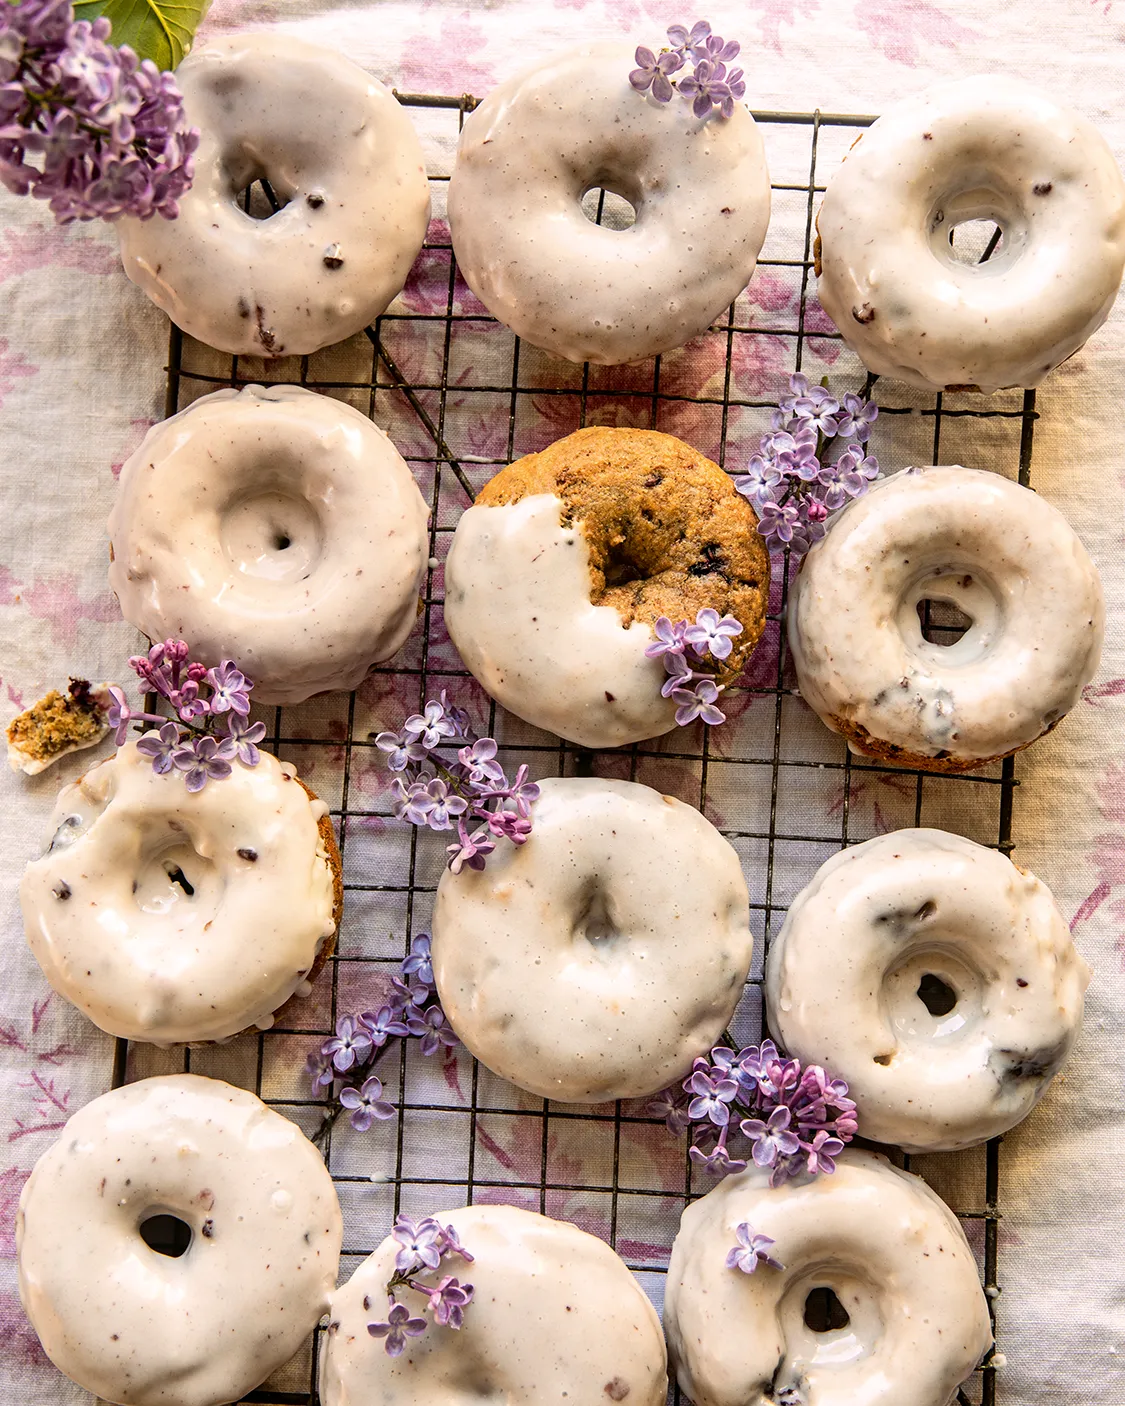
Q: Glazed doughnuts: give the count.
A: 12